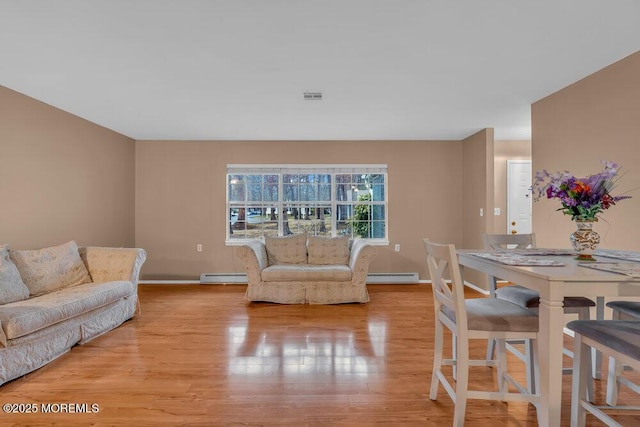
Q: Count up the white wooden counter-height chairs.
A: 4